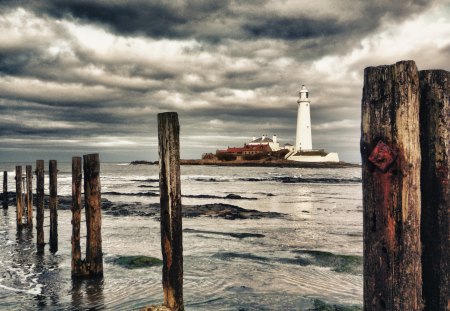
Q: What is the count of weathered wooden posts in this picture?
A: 10